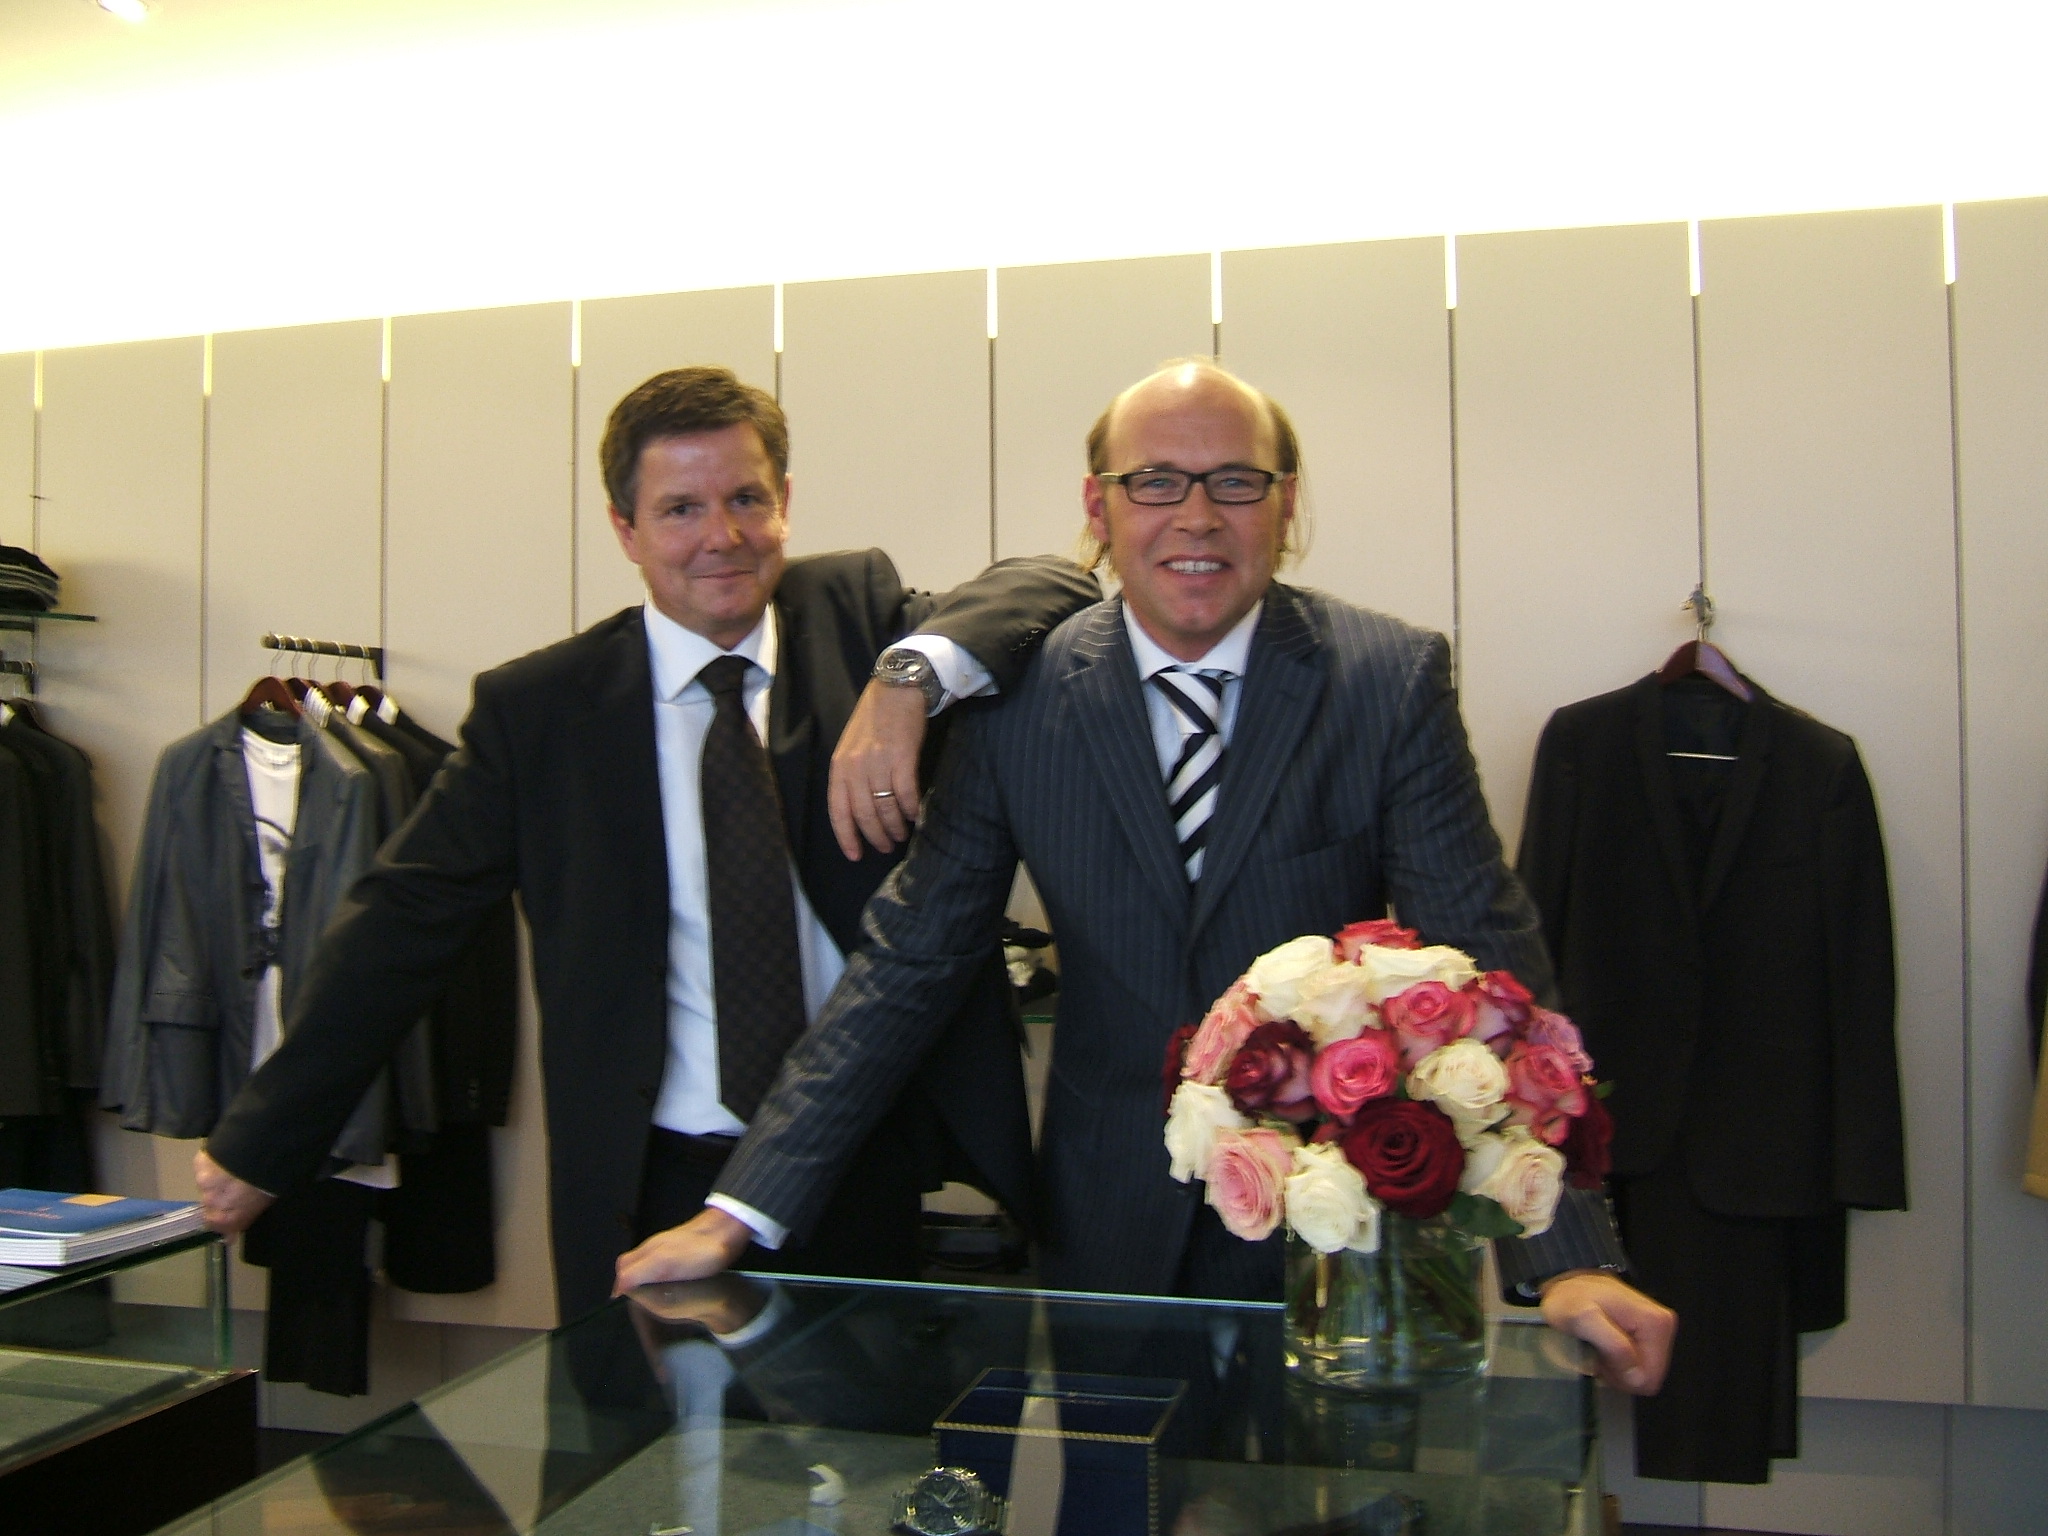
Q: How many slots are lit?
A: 10